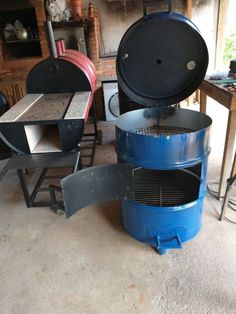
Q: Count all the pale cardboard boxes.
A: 0